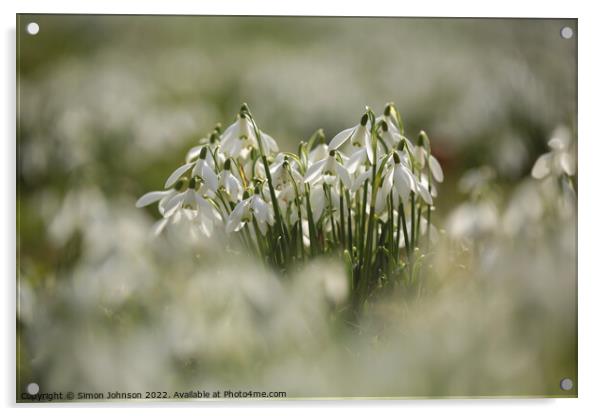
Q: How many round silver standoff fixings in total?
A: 4